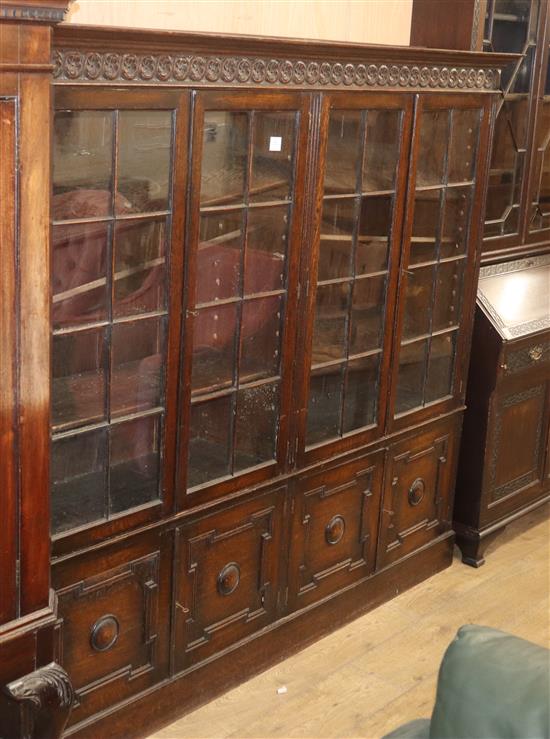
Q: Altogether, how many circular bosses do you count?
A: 4